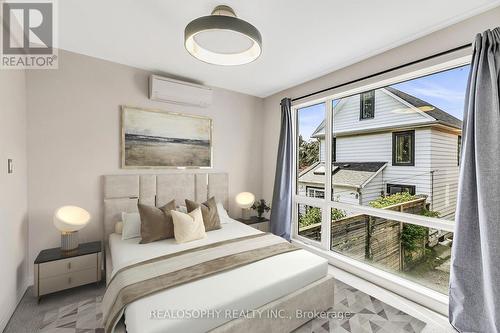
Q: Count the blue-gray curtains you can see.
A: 2